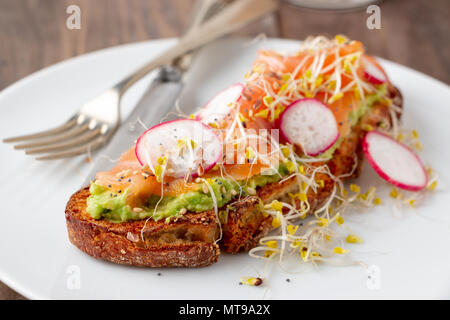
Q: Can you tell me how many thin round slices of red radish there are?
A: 5